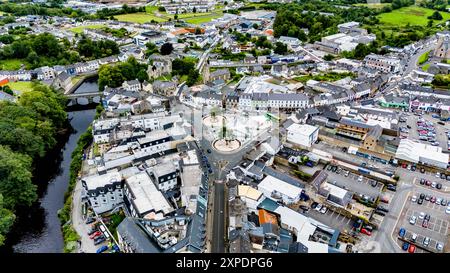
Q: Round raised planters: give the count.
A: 2